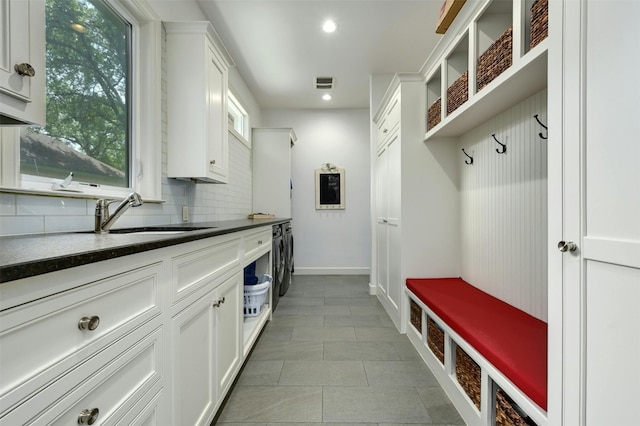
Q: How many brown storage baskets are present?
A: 8